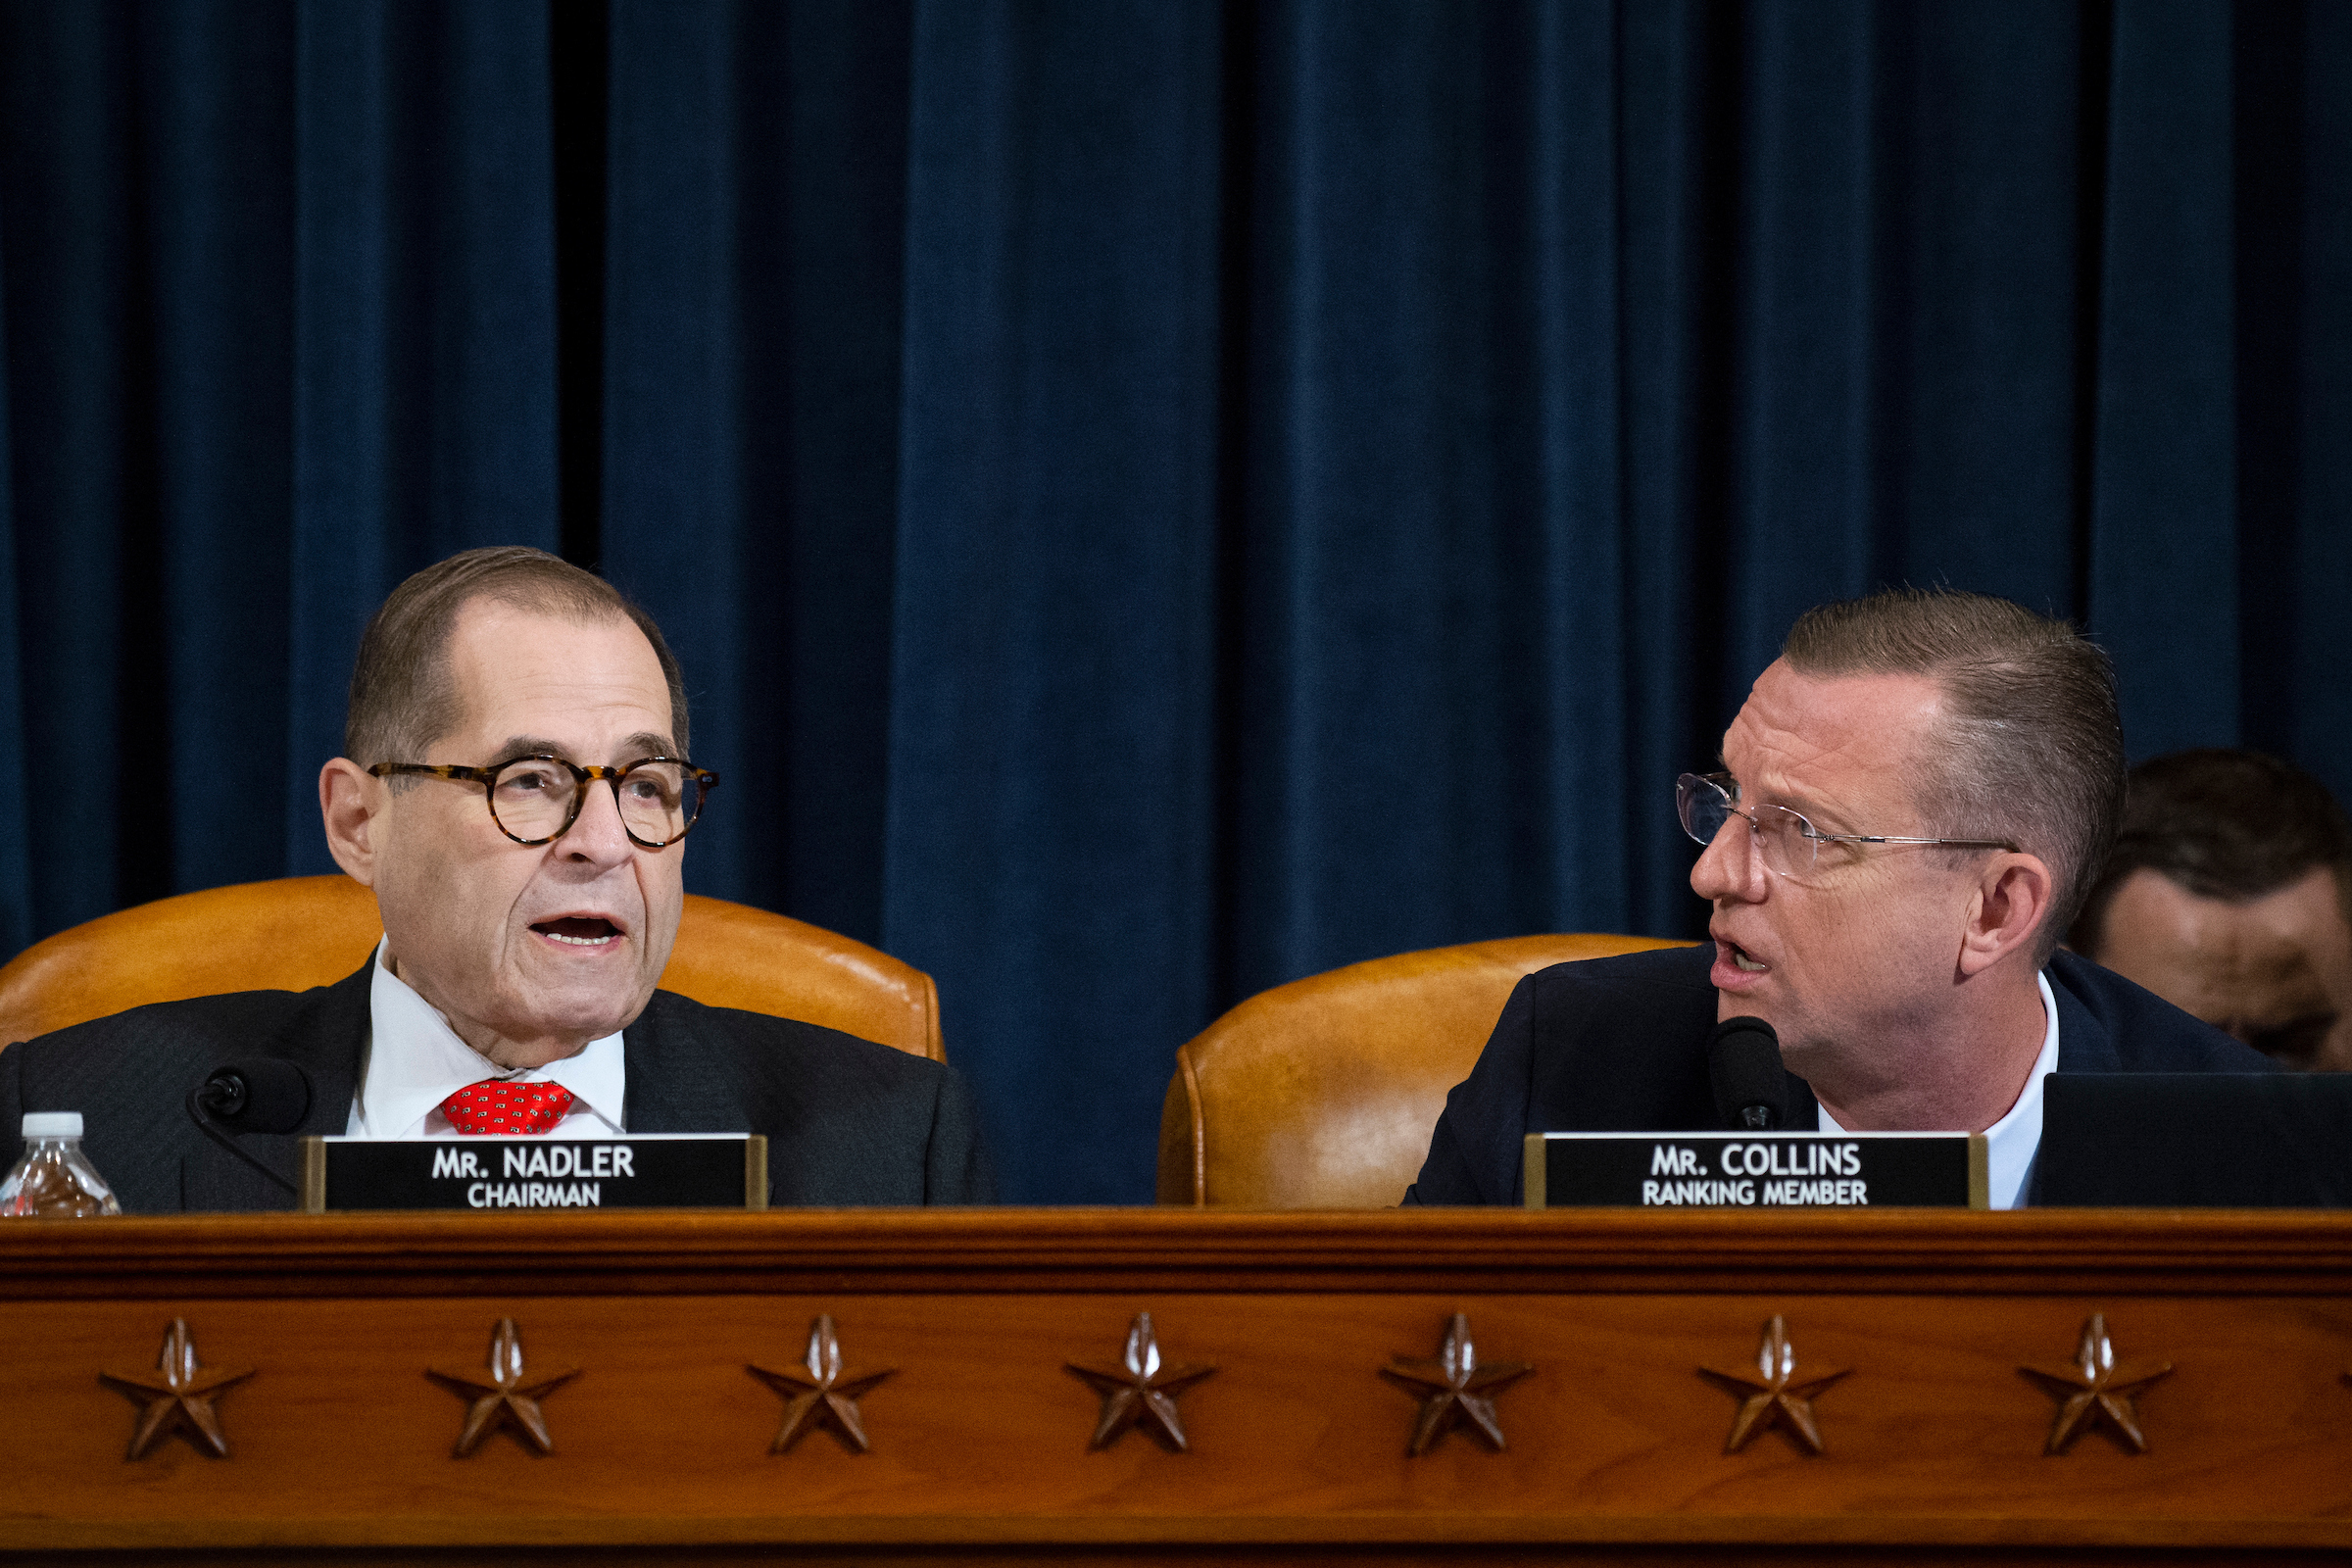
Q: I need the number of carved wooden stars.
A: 7